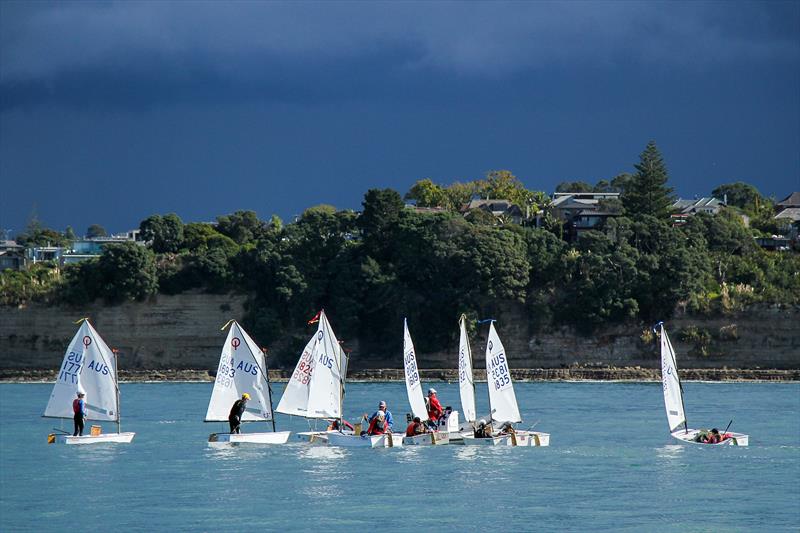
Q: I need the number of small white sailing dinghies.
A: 8